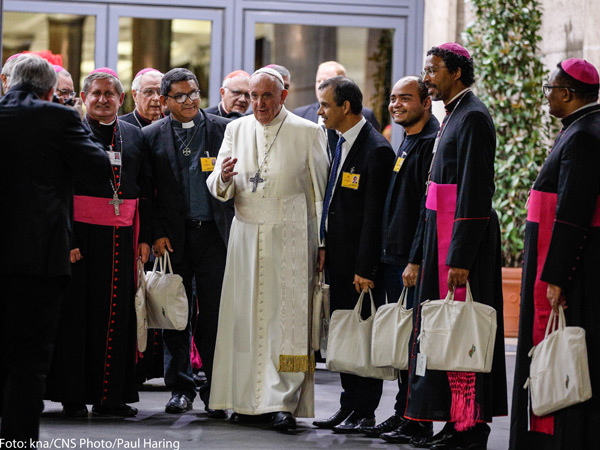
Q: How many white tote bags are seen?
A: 7